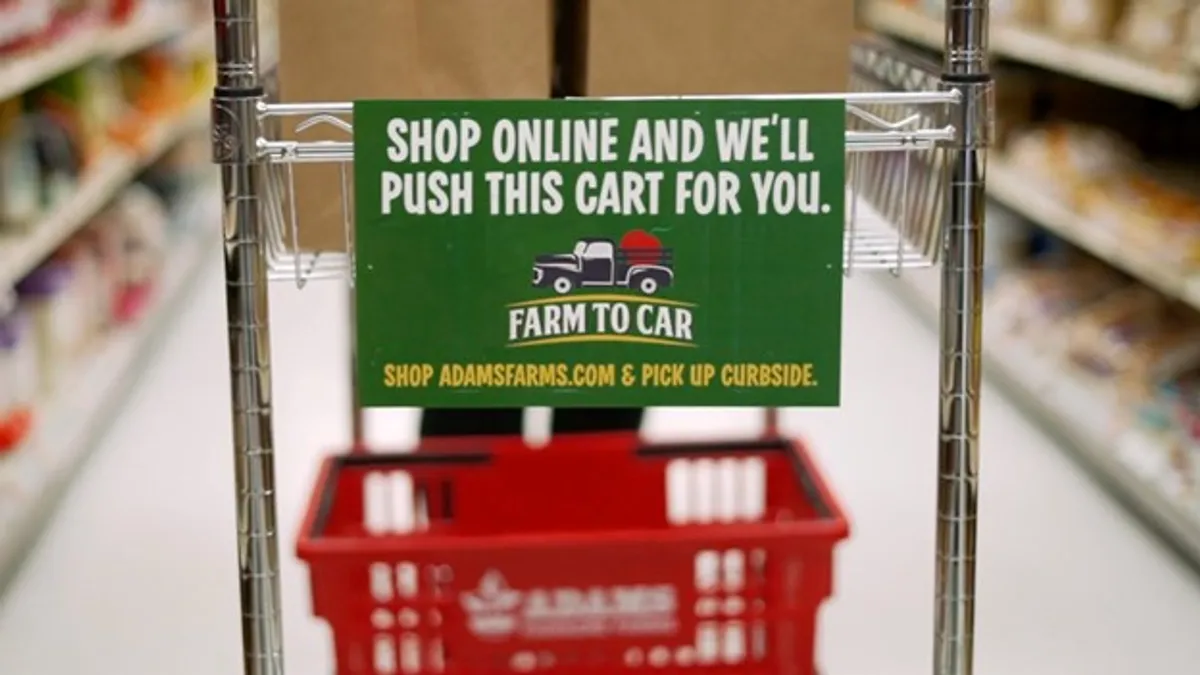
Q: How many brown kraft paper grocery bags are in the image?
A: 2